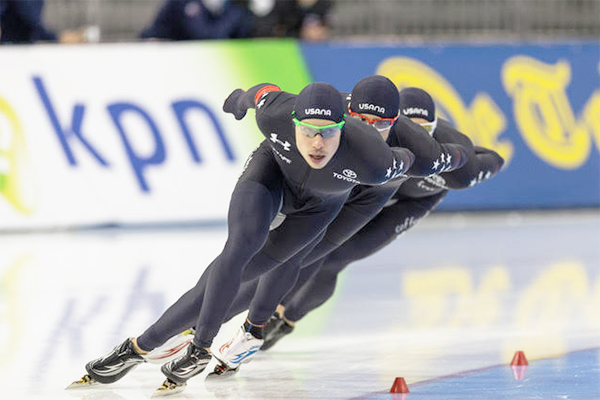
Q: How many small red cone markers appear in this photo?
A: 2